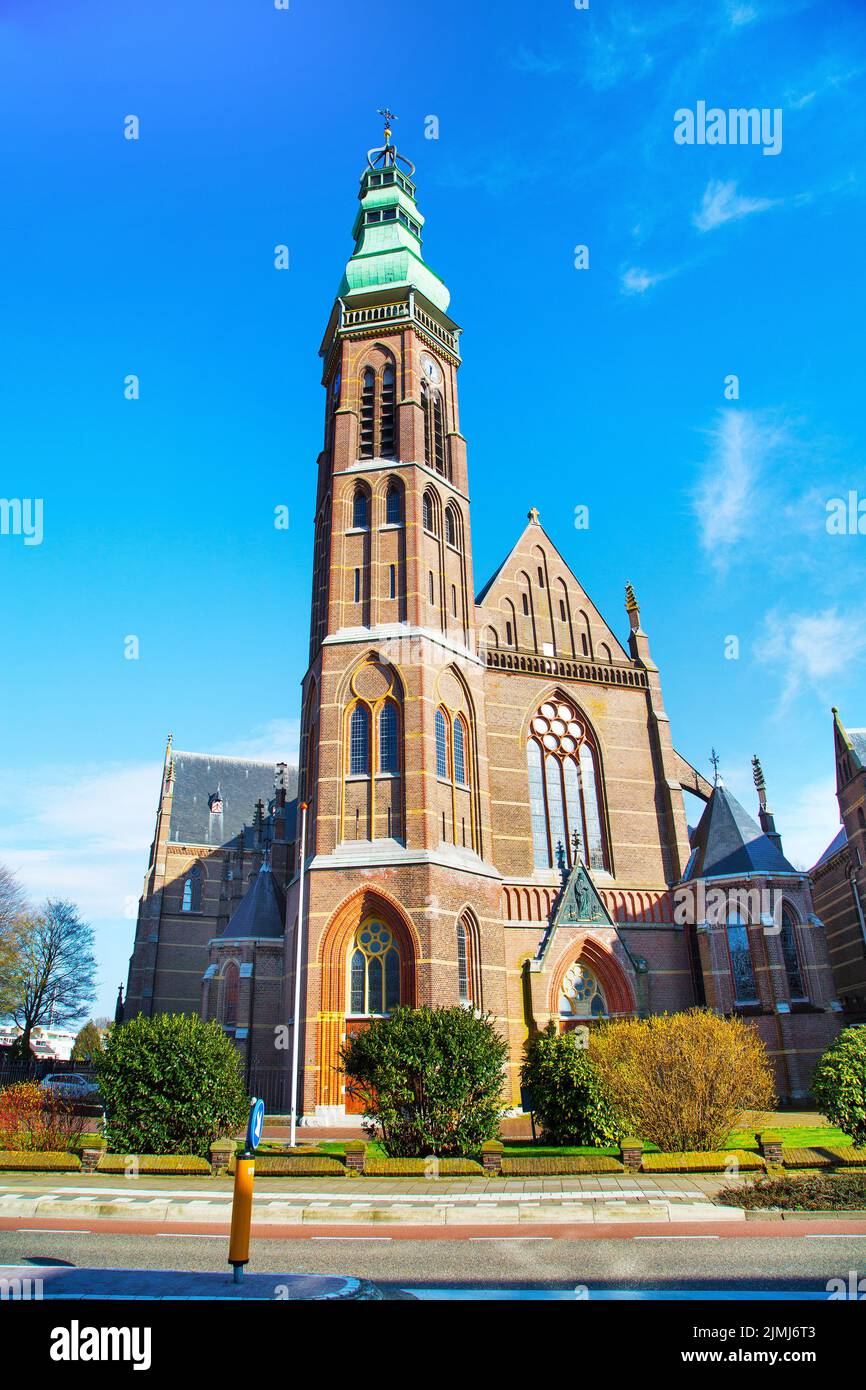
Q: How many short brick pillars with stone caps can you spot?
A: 6